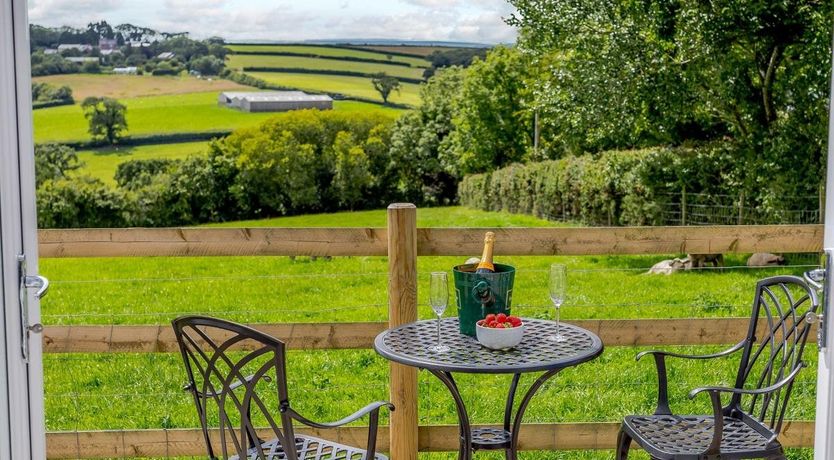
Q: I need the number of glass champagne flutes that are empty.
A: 2